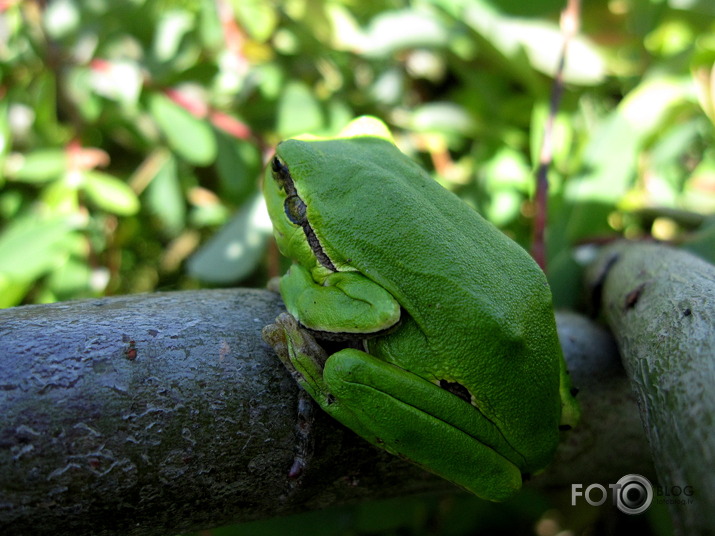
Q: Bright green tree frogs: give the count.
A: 1